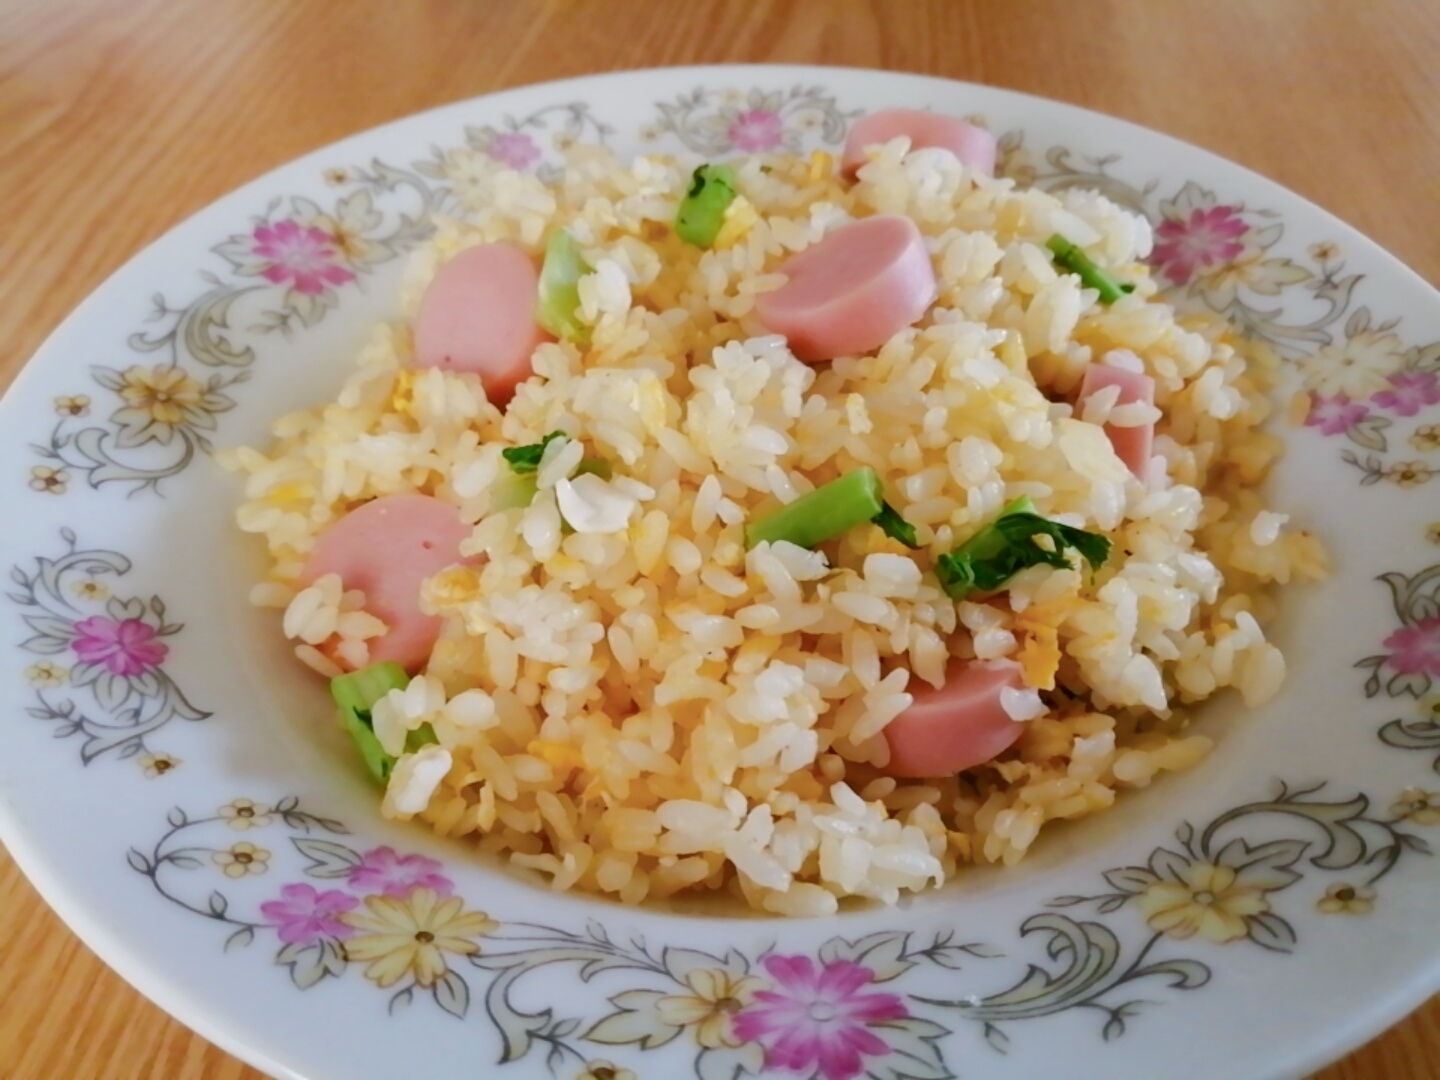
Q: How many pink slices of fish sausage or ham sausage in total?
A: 6